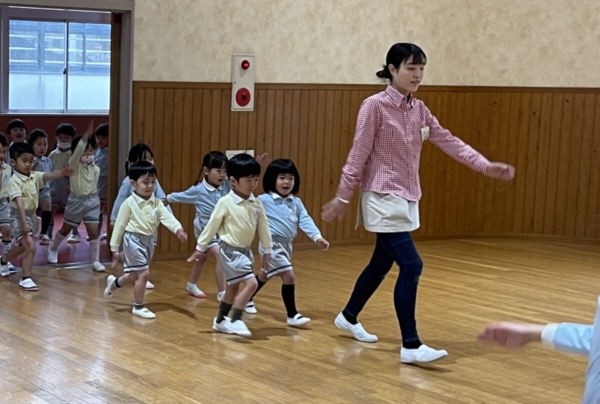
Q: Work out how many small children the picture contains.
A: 12